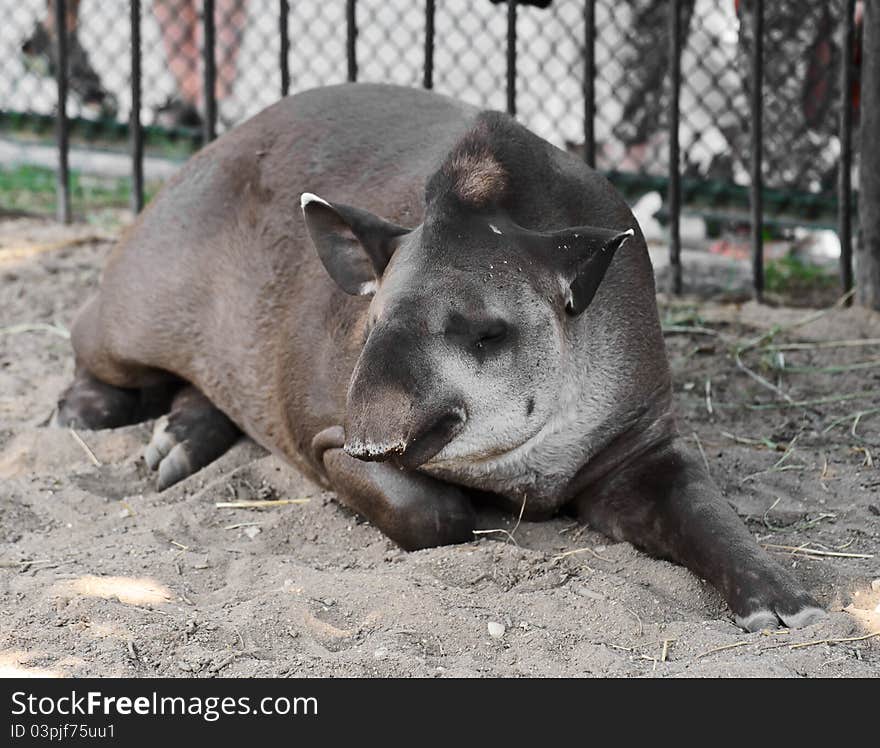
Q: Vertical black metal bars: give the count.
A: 11